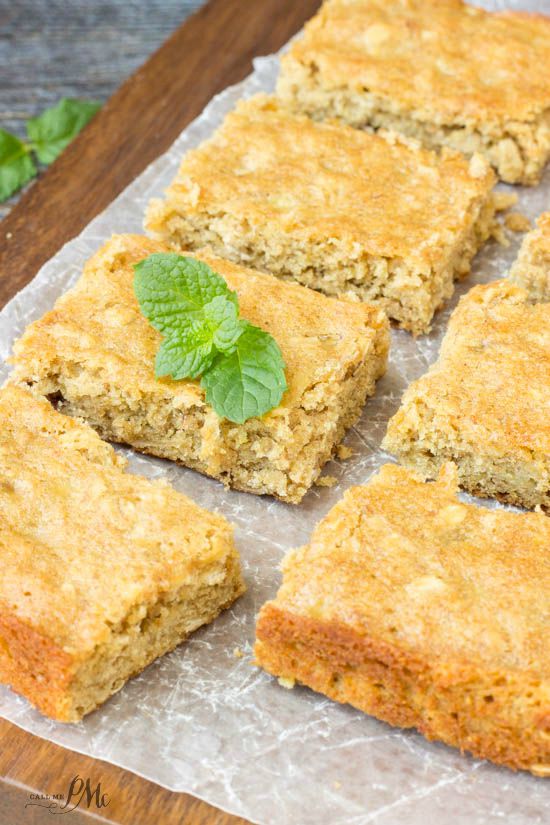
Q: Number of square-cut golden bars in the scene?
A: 7